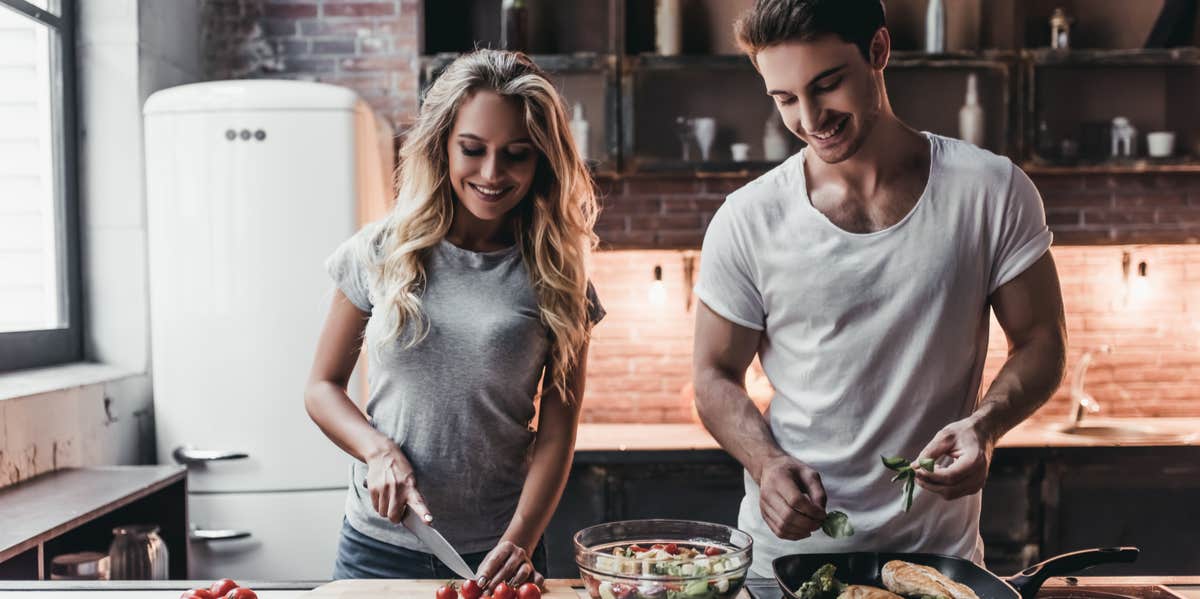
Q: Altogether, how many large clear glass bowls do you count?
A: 1